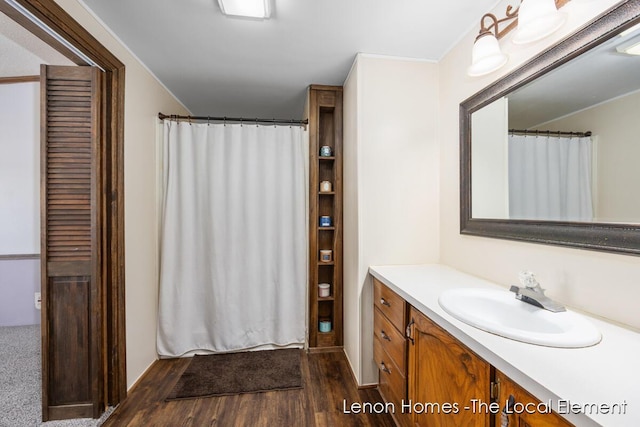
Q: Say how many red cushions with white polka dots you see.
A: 0